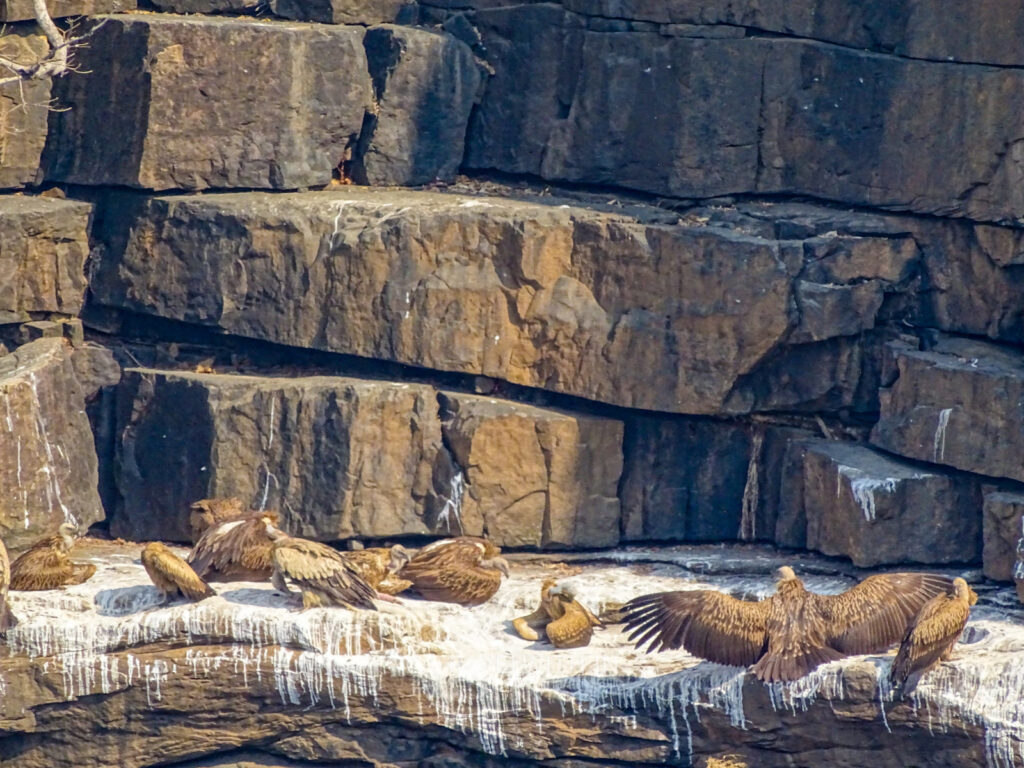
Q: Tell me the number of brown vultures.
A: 11